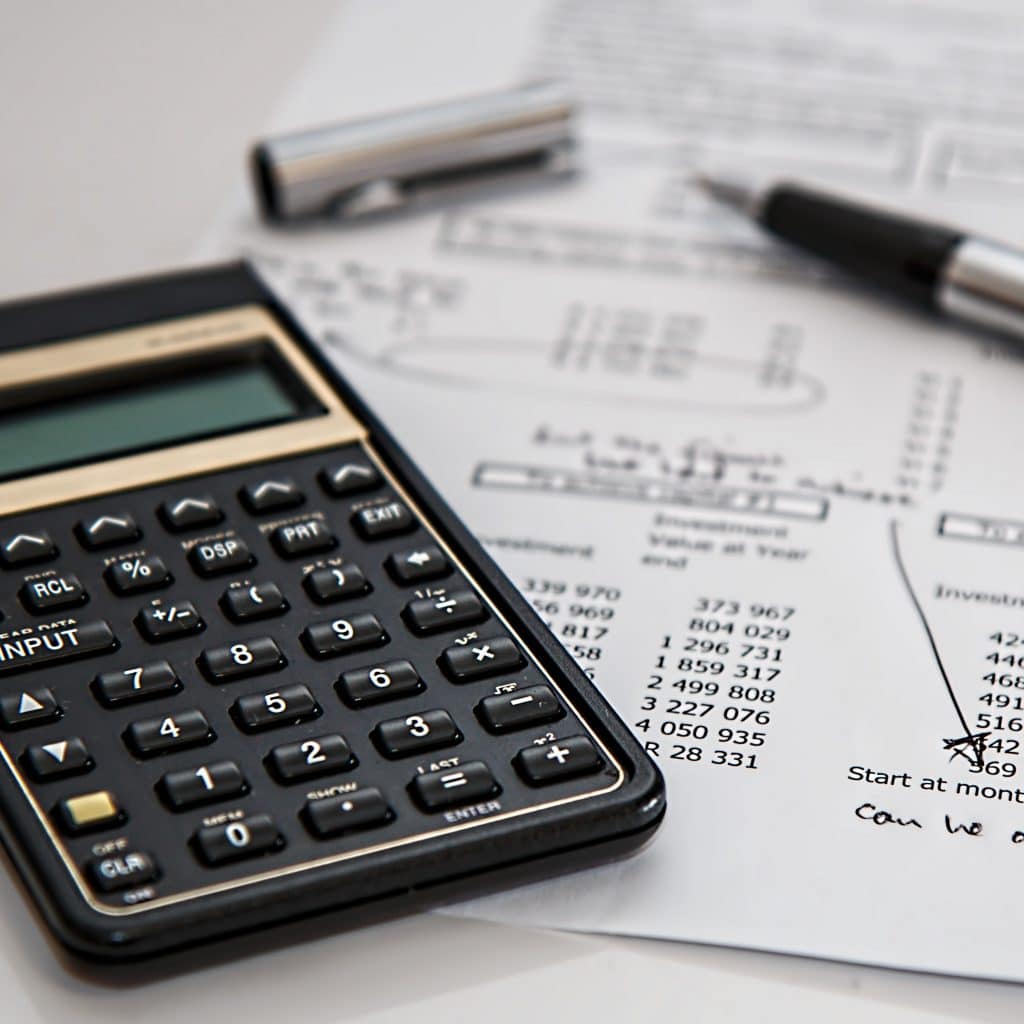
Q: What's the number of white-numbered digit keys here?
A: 10